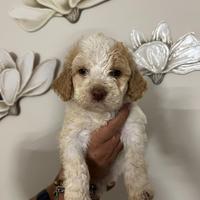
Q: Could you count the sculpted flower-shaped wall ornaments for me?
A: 3